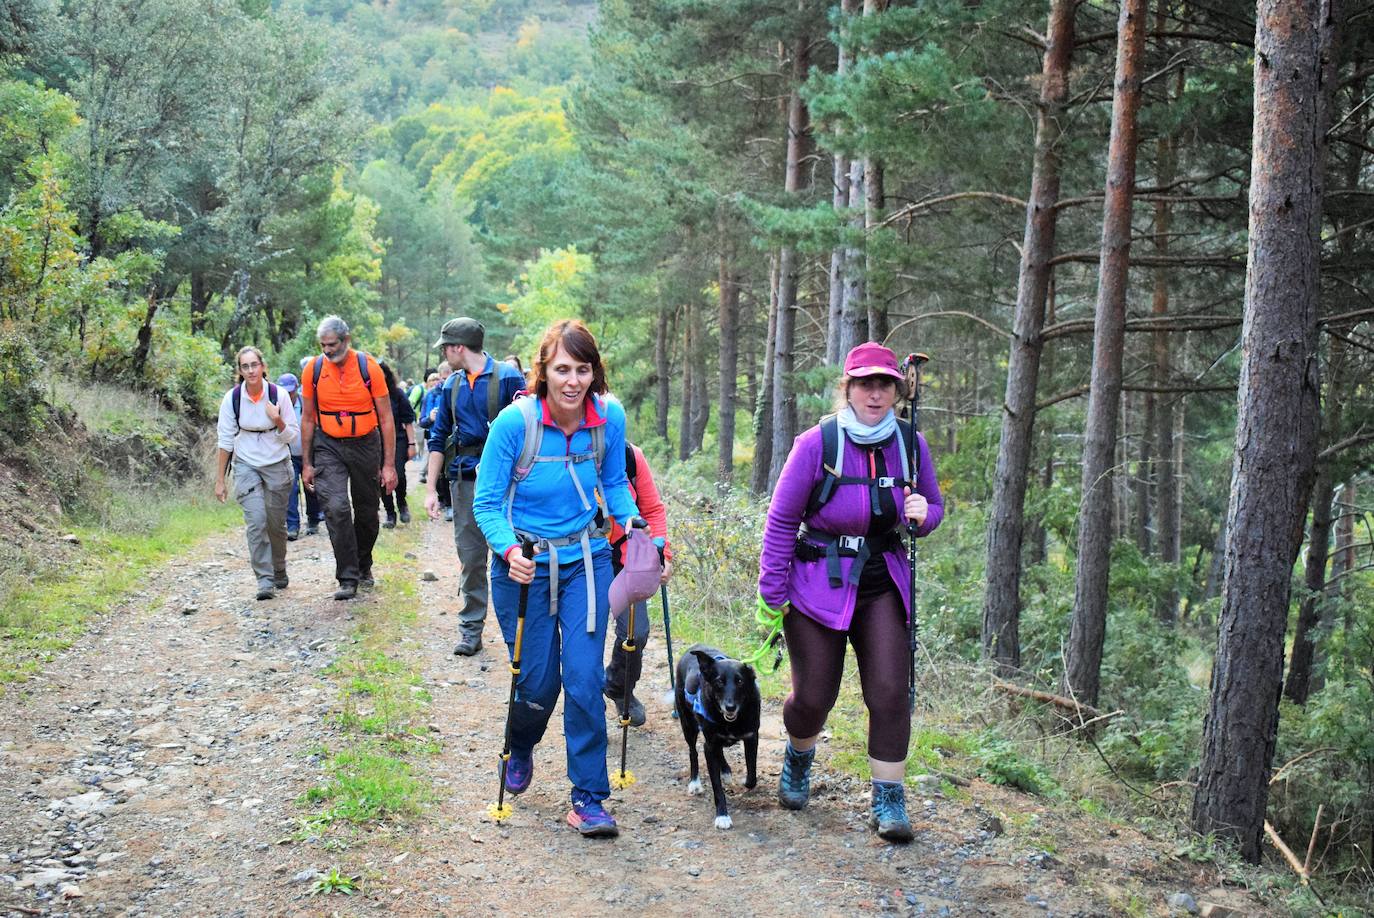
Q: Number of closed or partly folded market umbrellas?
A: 0